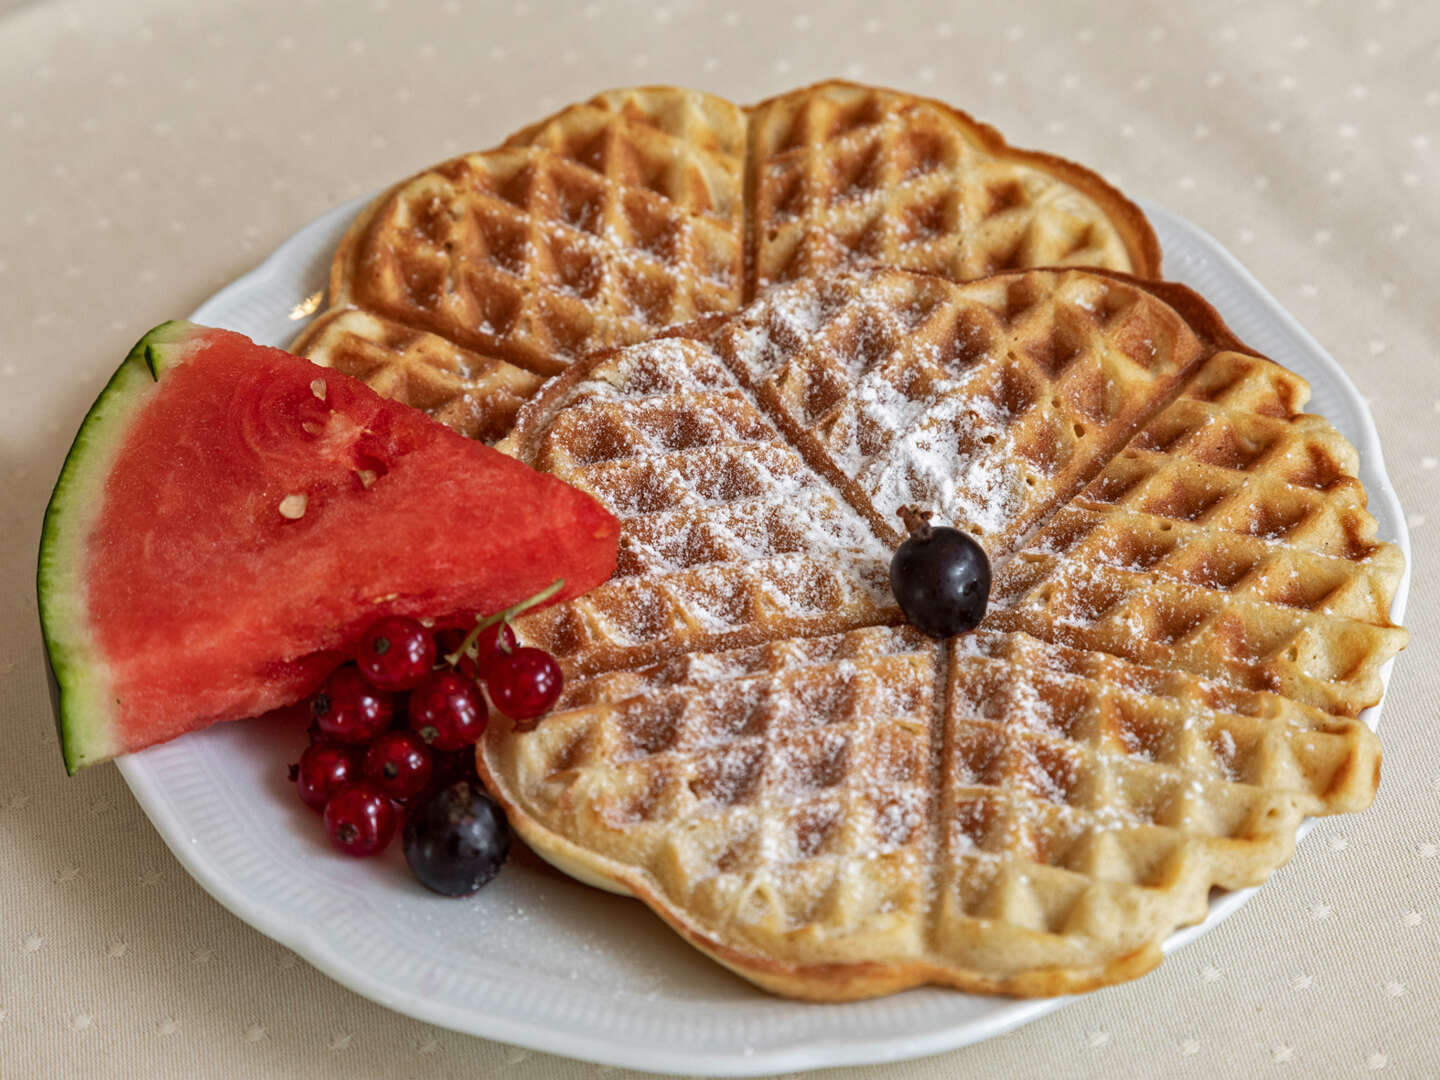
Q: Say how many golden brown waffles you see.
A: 2